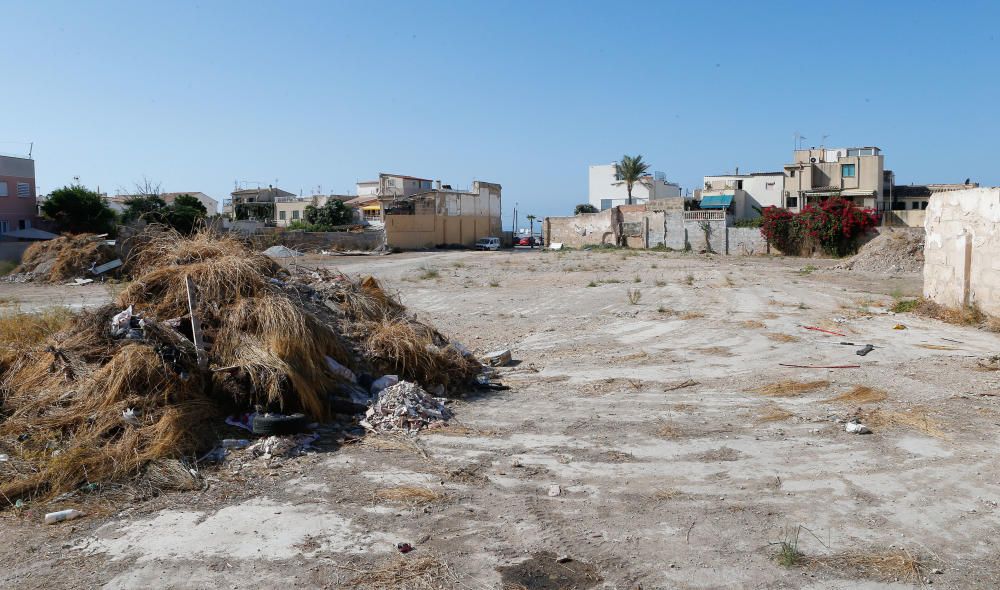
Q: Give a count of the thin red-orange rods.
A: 2